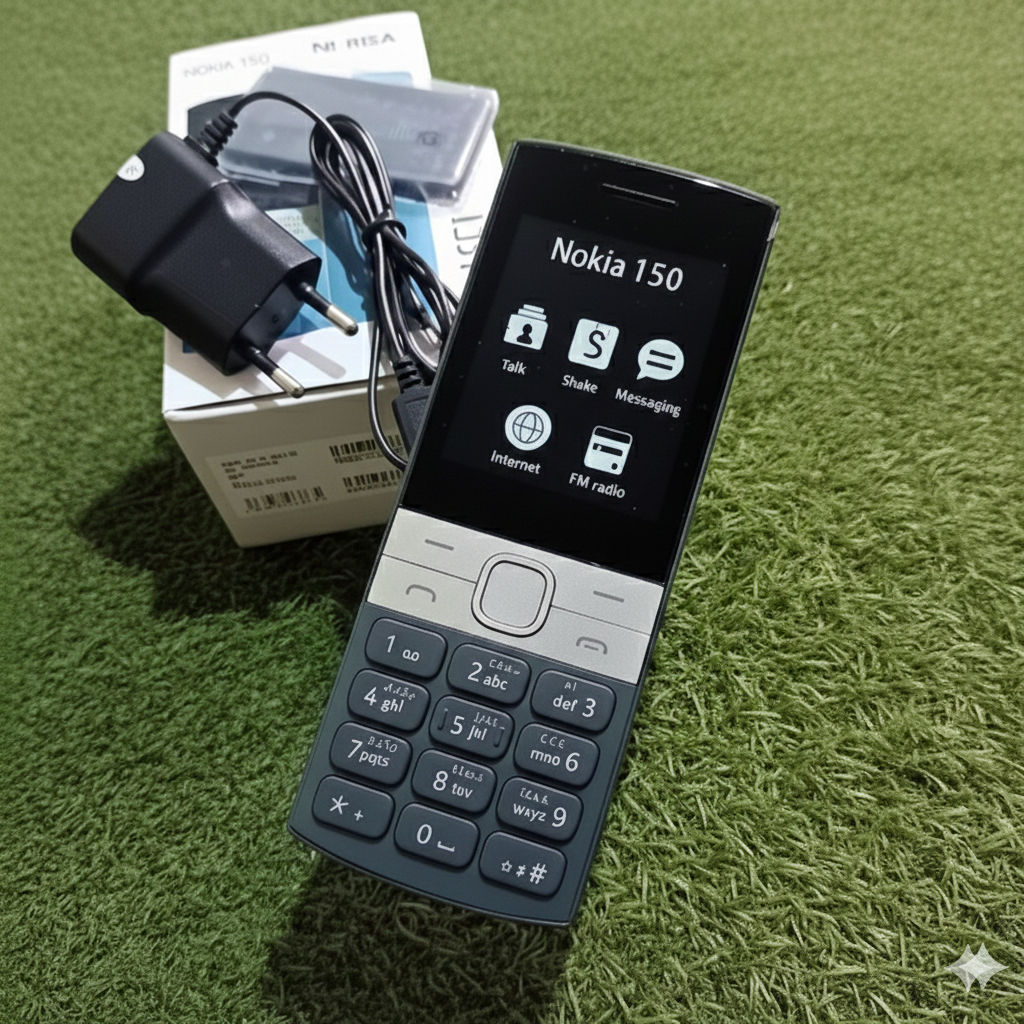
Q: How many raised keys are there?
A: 12